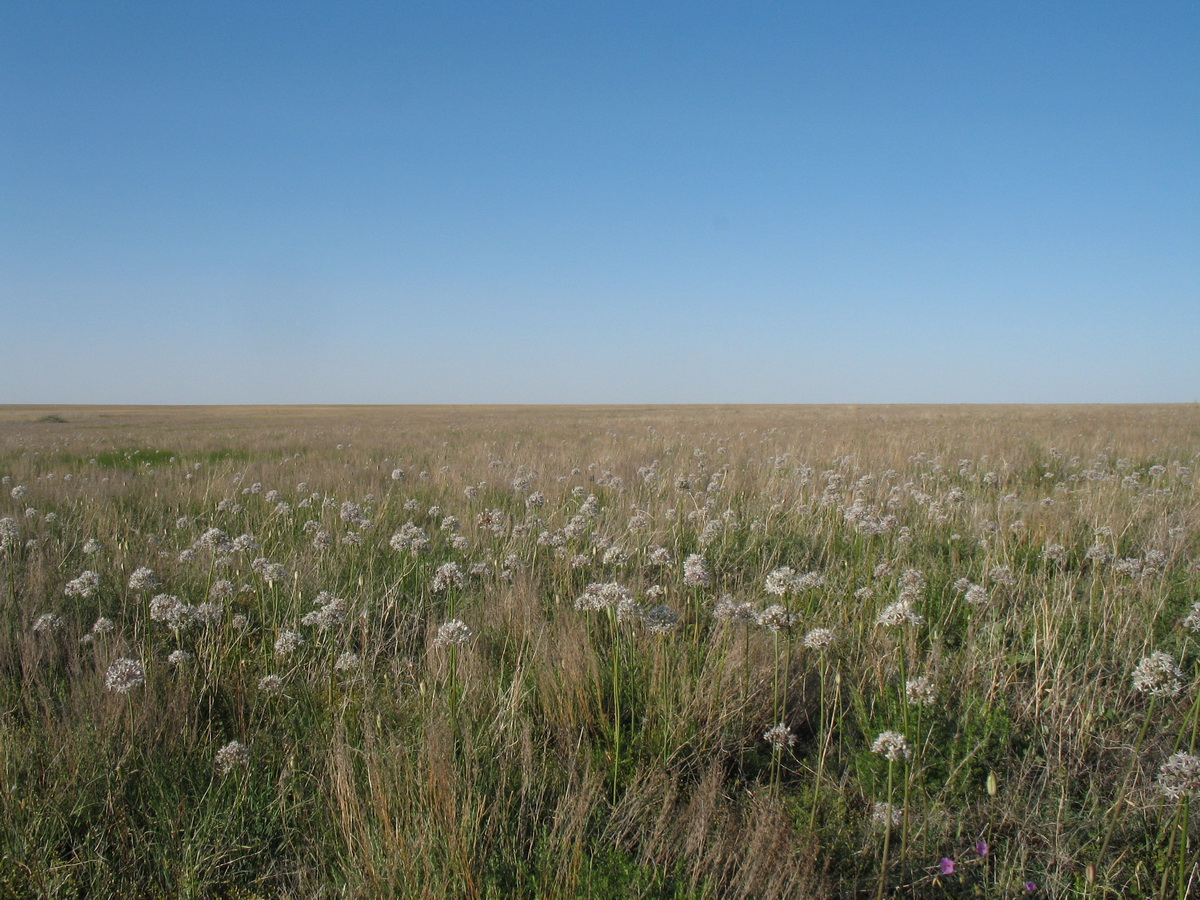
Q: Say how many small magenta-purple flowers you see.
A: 3